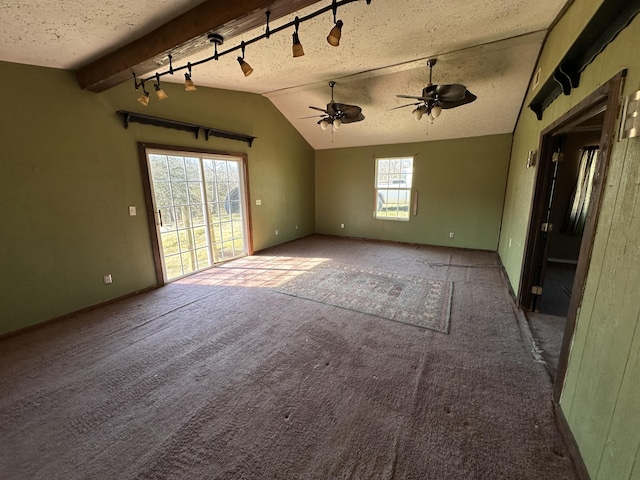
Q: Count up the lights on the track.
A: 6